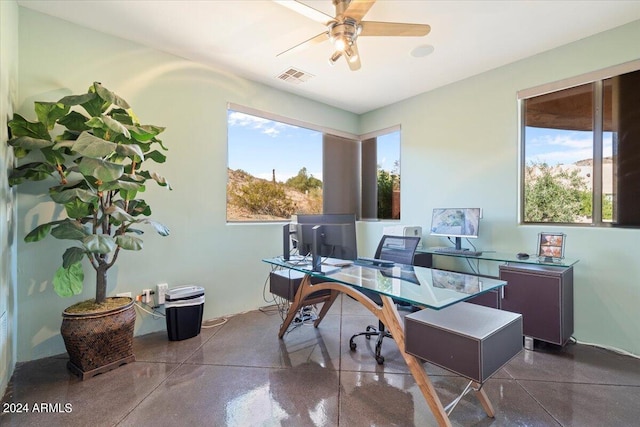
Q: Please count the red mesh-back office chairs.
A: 0